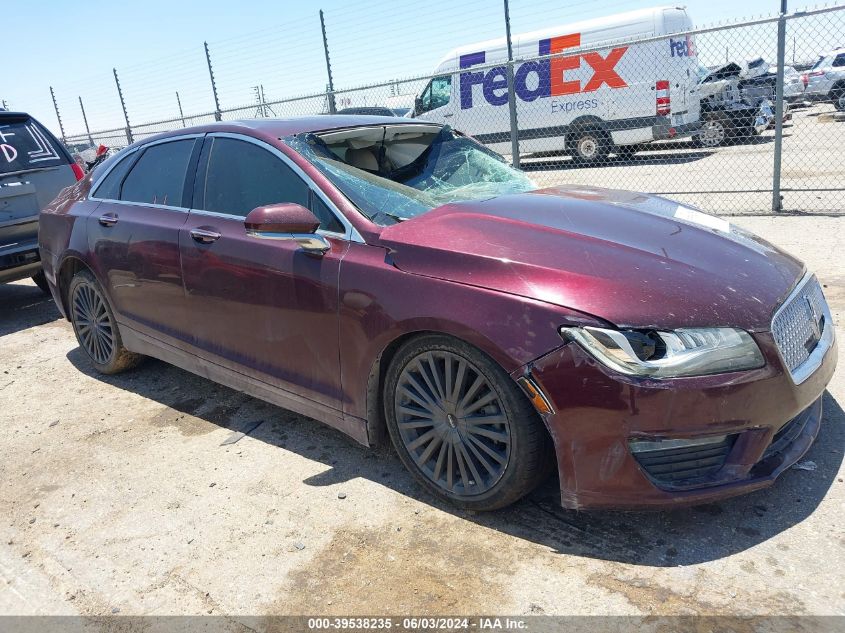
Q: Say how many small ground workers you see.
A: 0